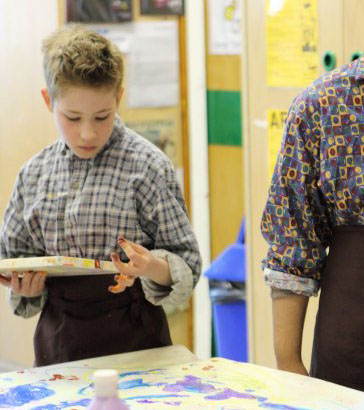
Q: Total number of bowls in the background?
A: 0